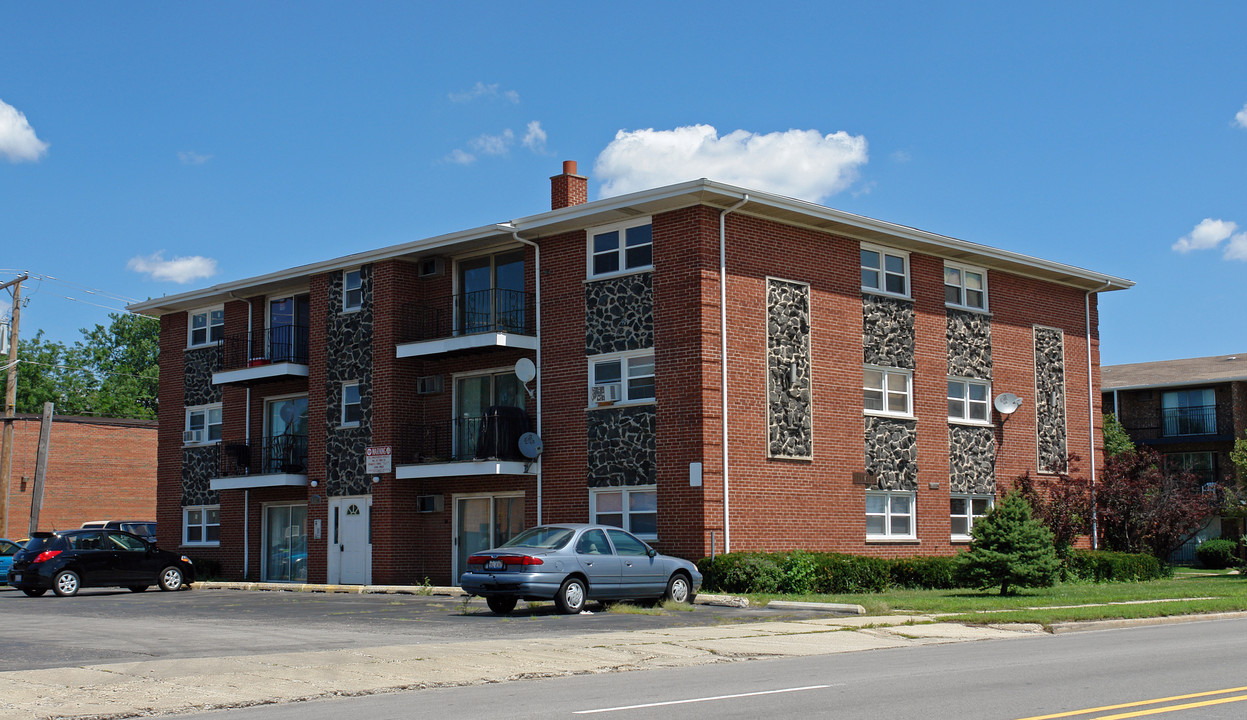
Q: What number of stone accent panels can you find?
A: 11